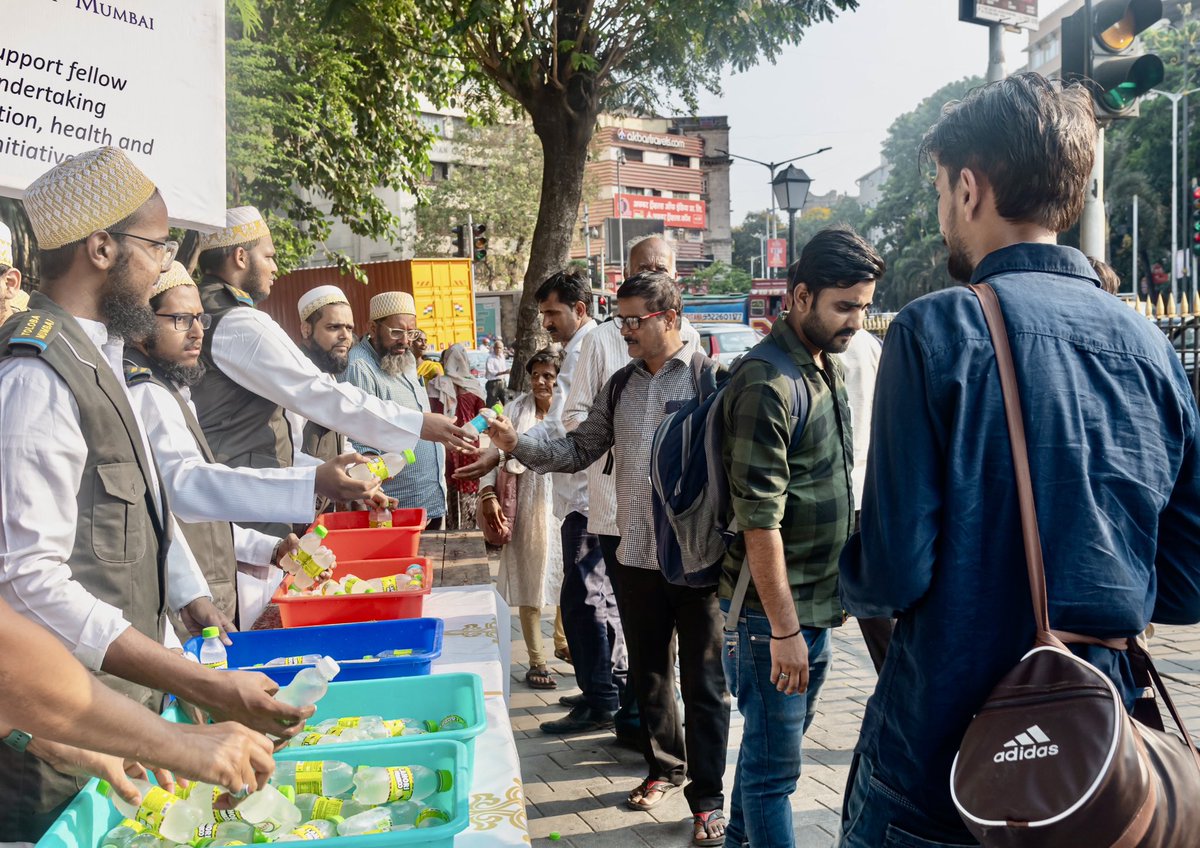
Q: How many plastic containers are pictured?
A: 5